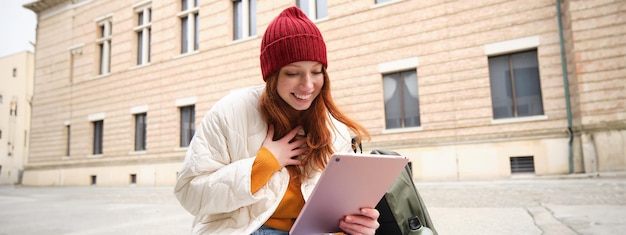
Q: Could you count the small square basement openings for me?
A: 3